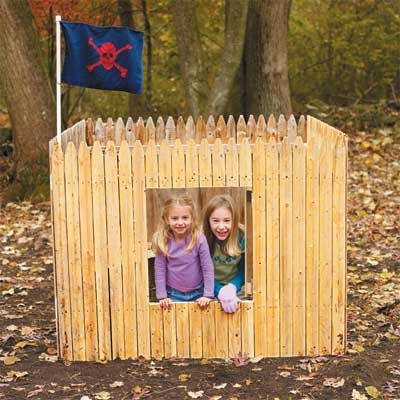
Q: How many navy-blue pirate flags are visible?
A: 1